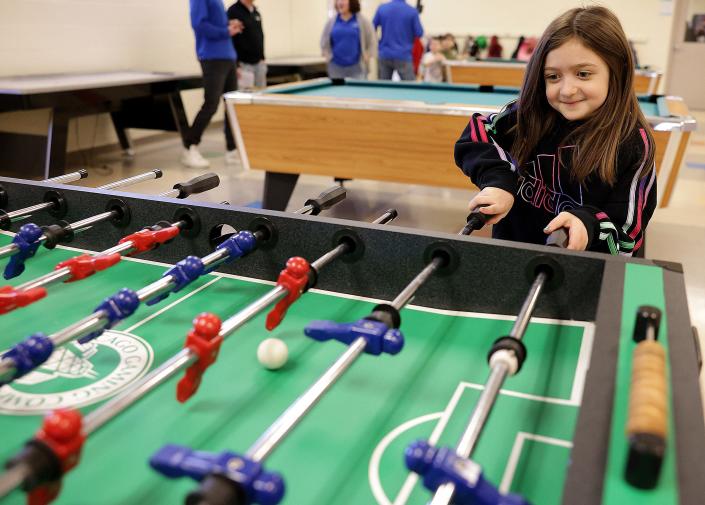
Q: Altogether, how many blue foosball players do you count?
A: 8